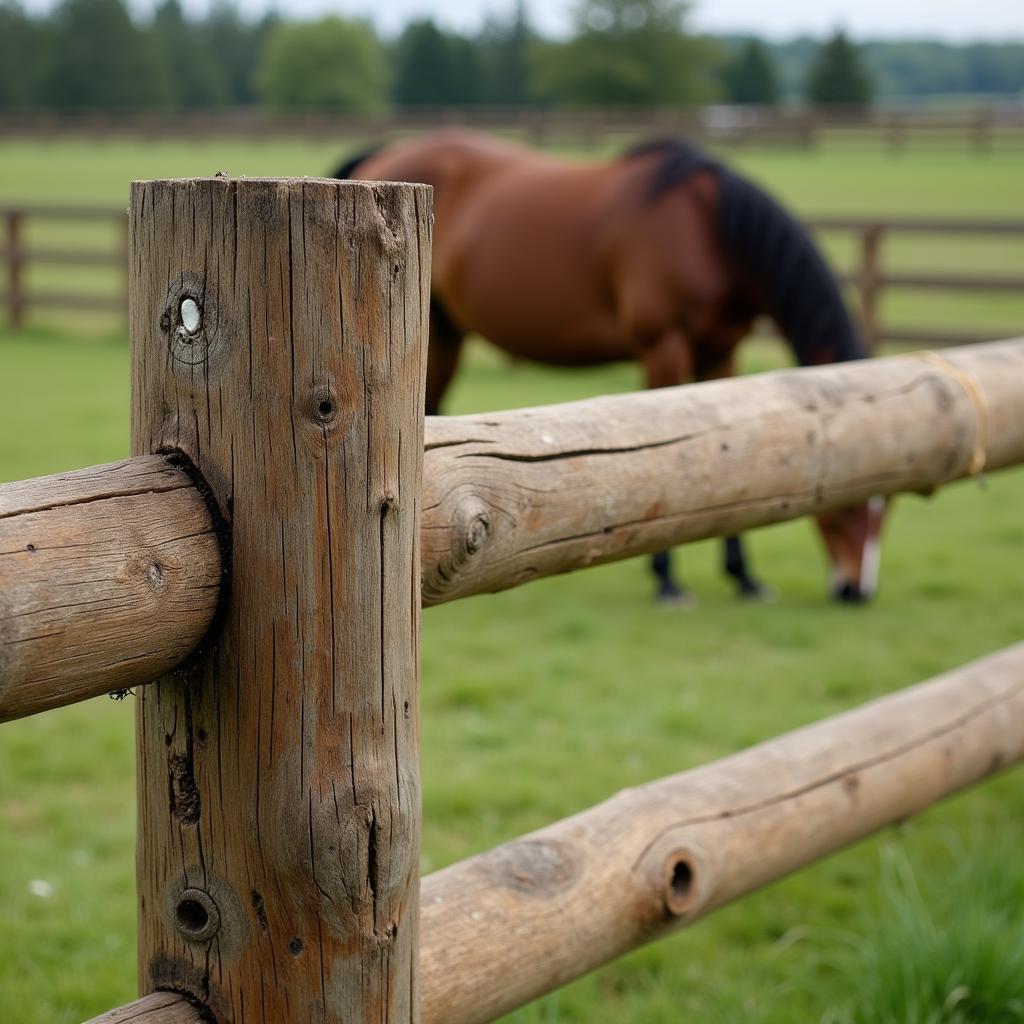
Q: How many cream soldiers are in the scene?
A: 0